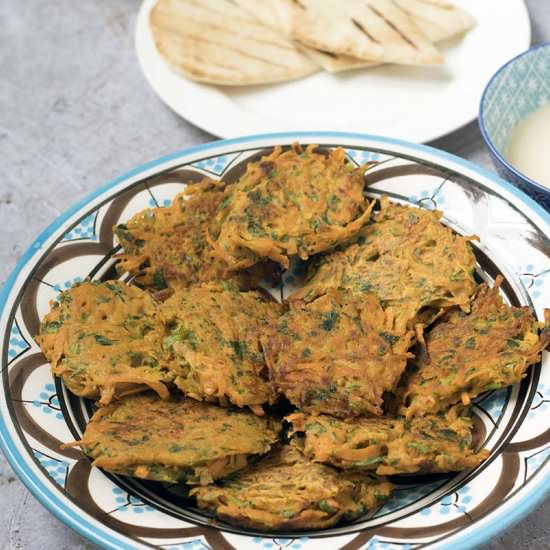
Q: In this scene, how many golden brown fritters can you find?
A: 10